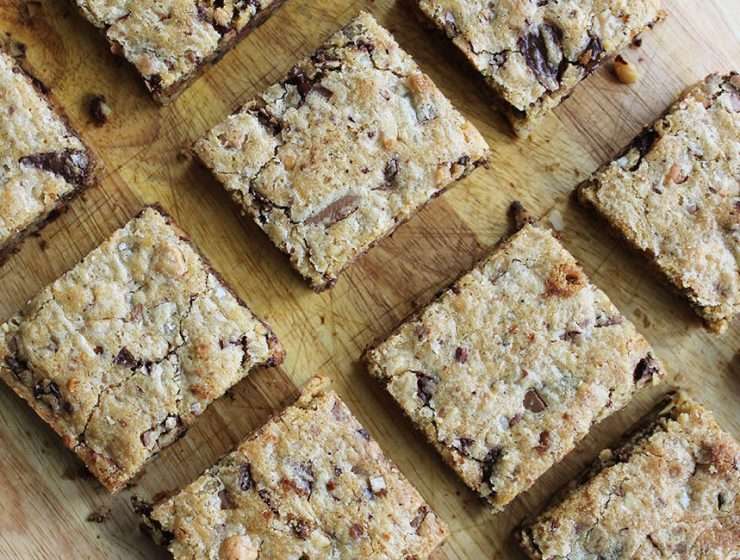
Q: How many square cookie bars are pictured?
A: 9